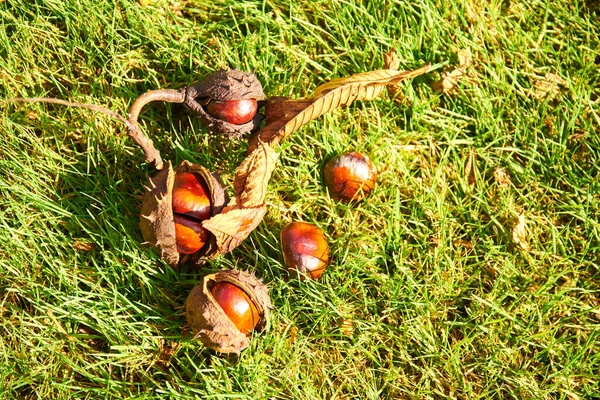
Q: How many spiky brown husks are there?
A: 3